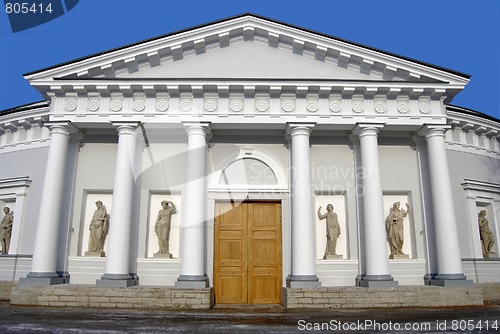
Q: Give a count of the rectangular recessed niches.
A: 6